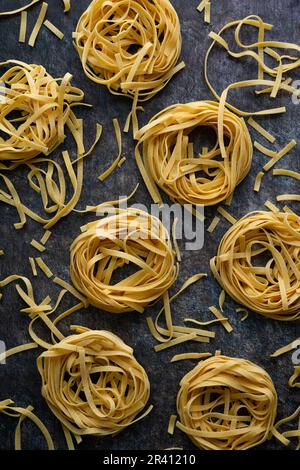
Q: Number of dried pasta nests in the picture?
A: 7